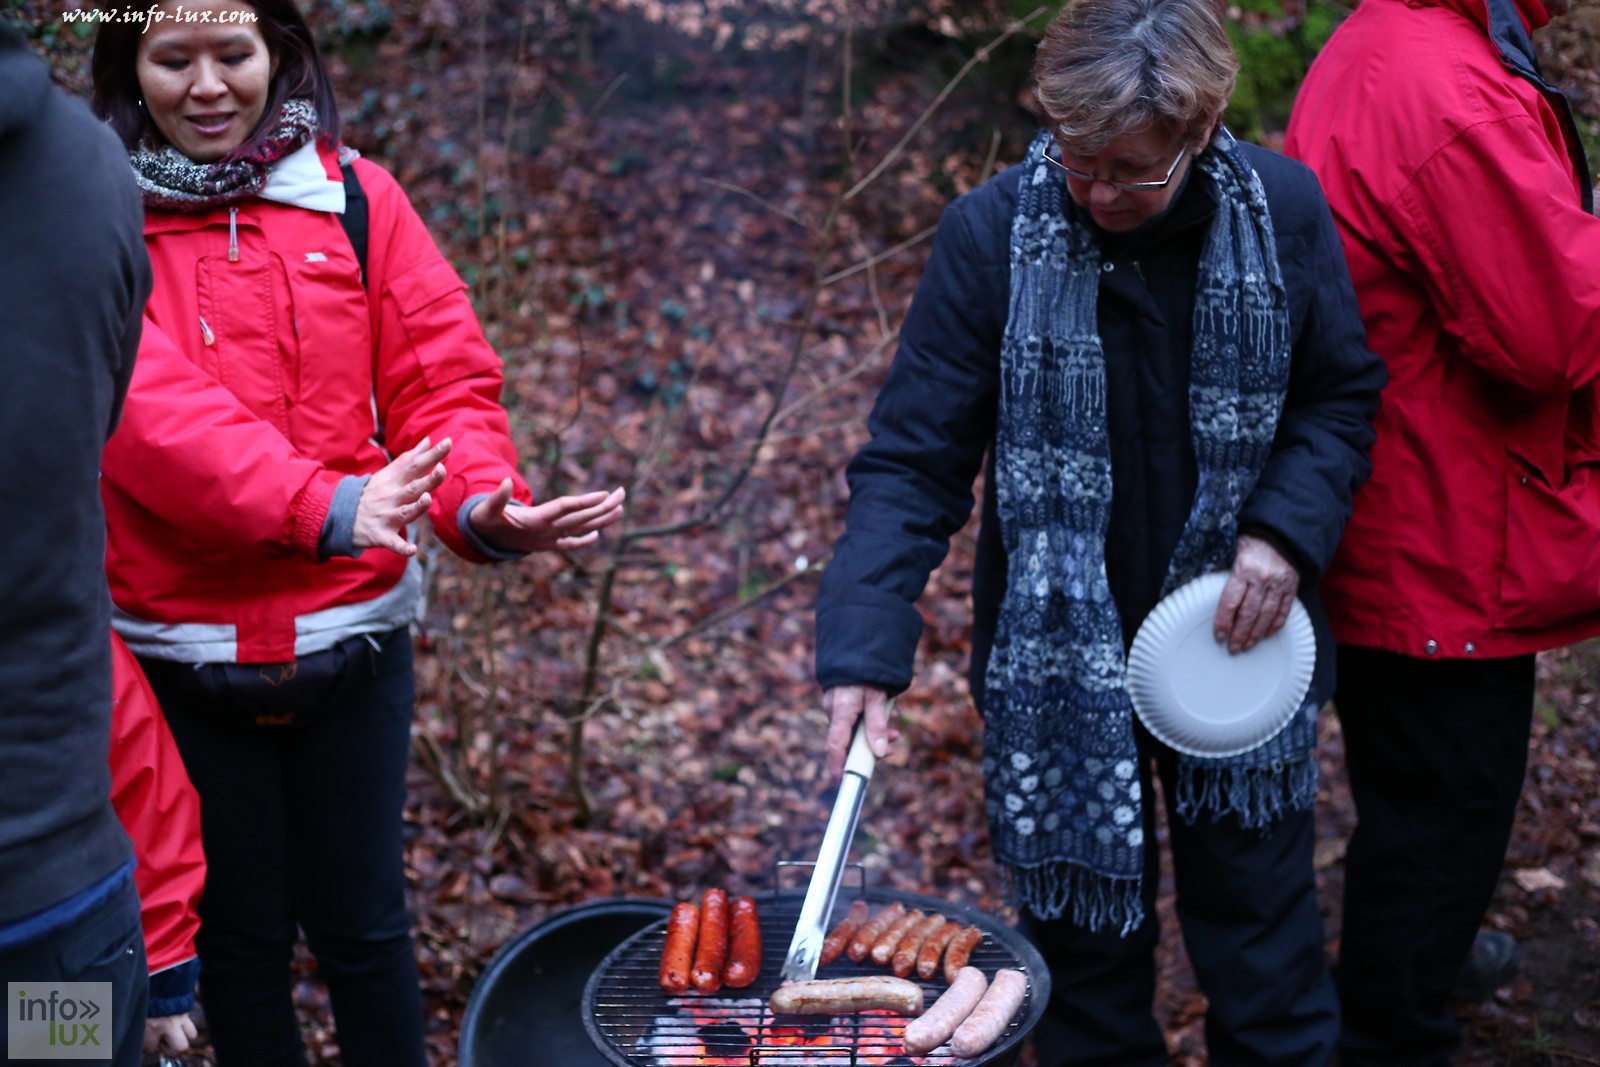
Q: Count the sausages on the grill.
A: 12